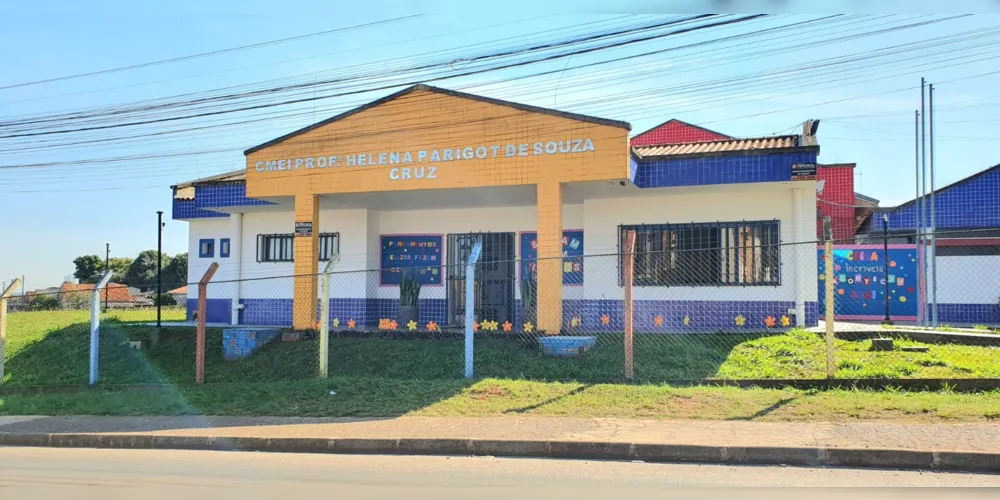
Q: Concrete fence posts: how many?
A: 7